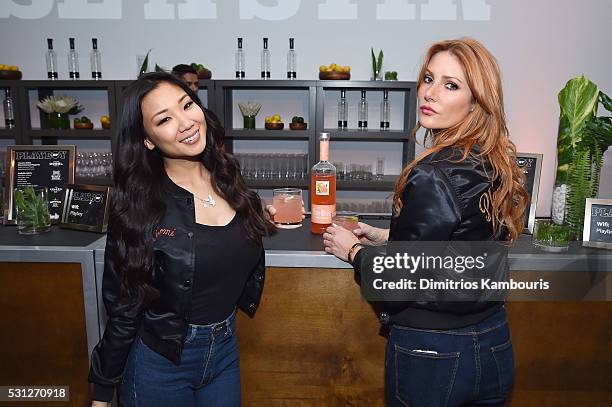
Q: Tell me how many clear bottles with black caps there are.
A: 10